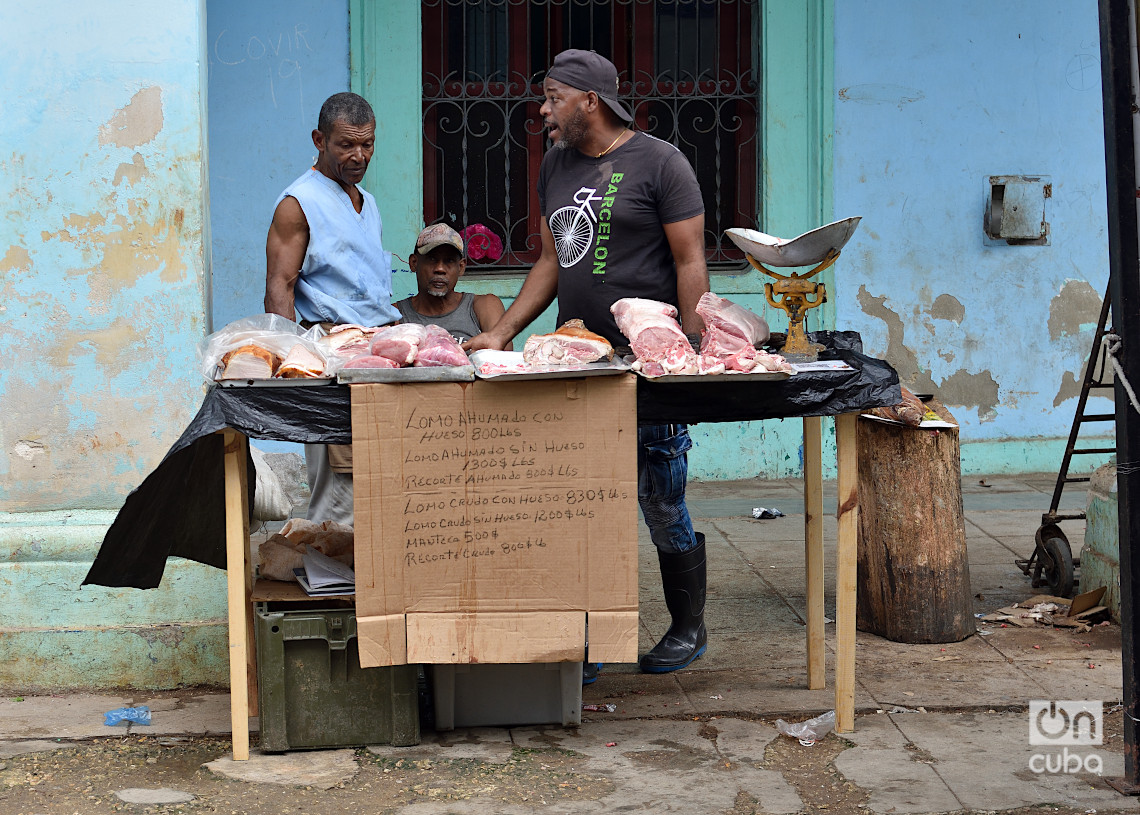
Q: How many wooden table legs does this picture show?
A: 4